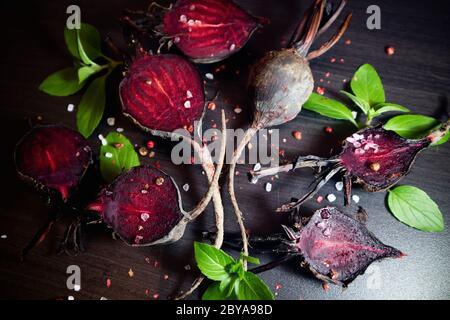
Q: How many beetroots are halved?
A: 6